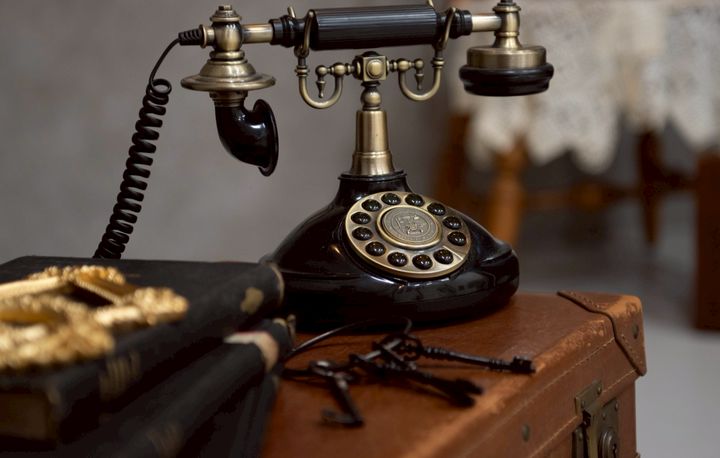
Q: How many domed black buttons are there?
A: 12